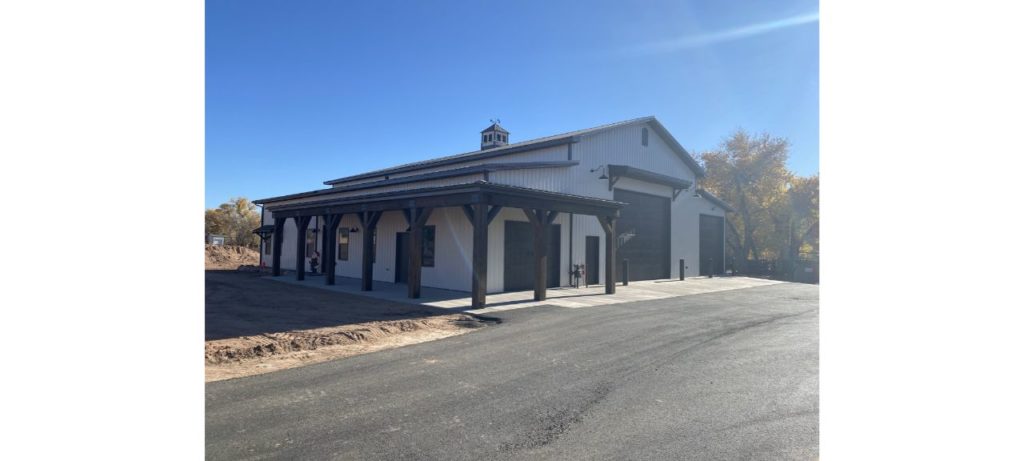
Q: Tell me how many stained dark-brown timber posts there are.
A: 8